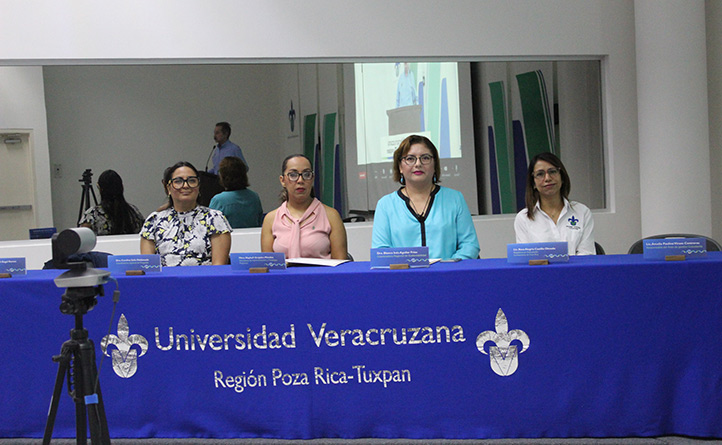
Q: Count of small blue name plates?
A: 6